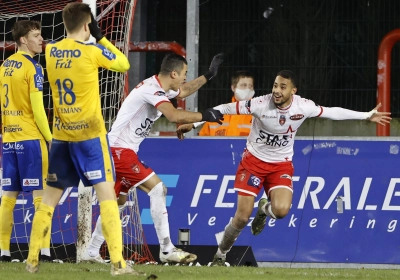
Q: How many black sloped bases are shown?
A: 1